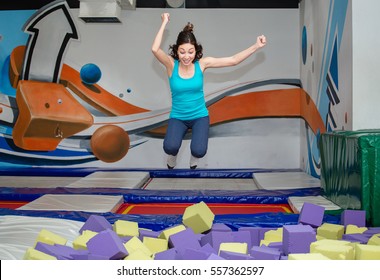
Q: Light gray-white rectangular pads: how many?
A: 4